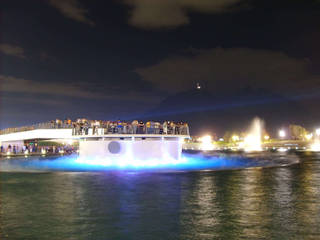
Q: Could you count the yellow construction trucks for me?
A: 0